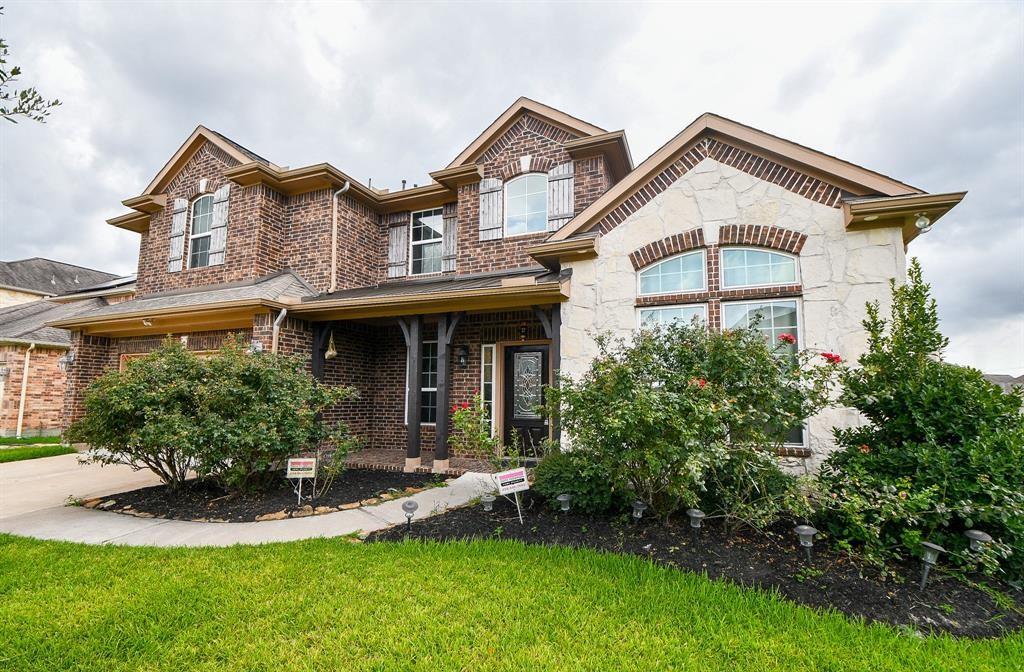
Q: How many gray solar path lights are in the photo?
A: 8